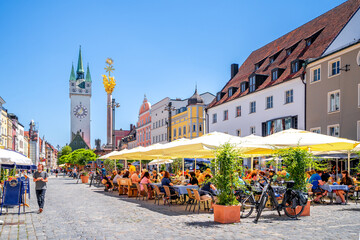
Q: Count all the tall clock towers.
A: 1